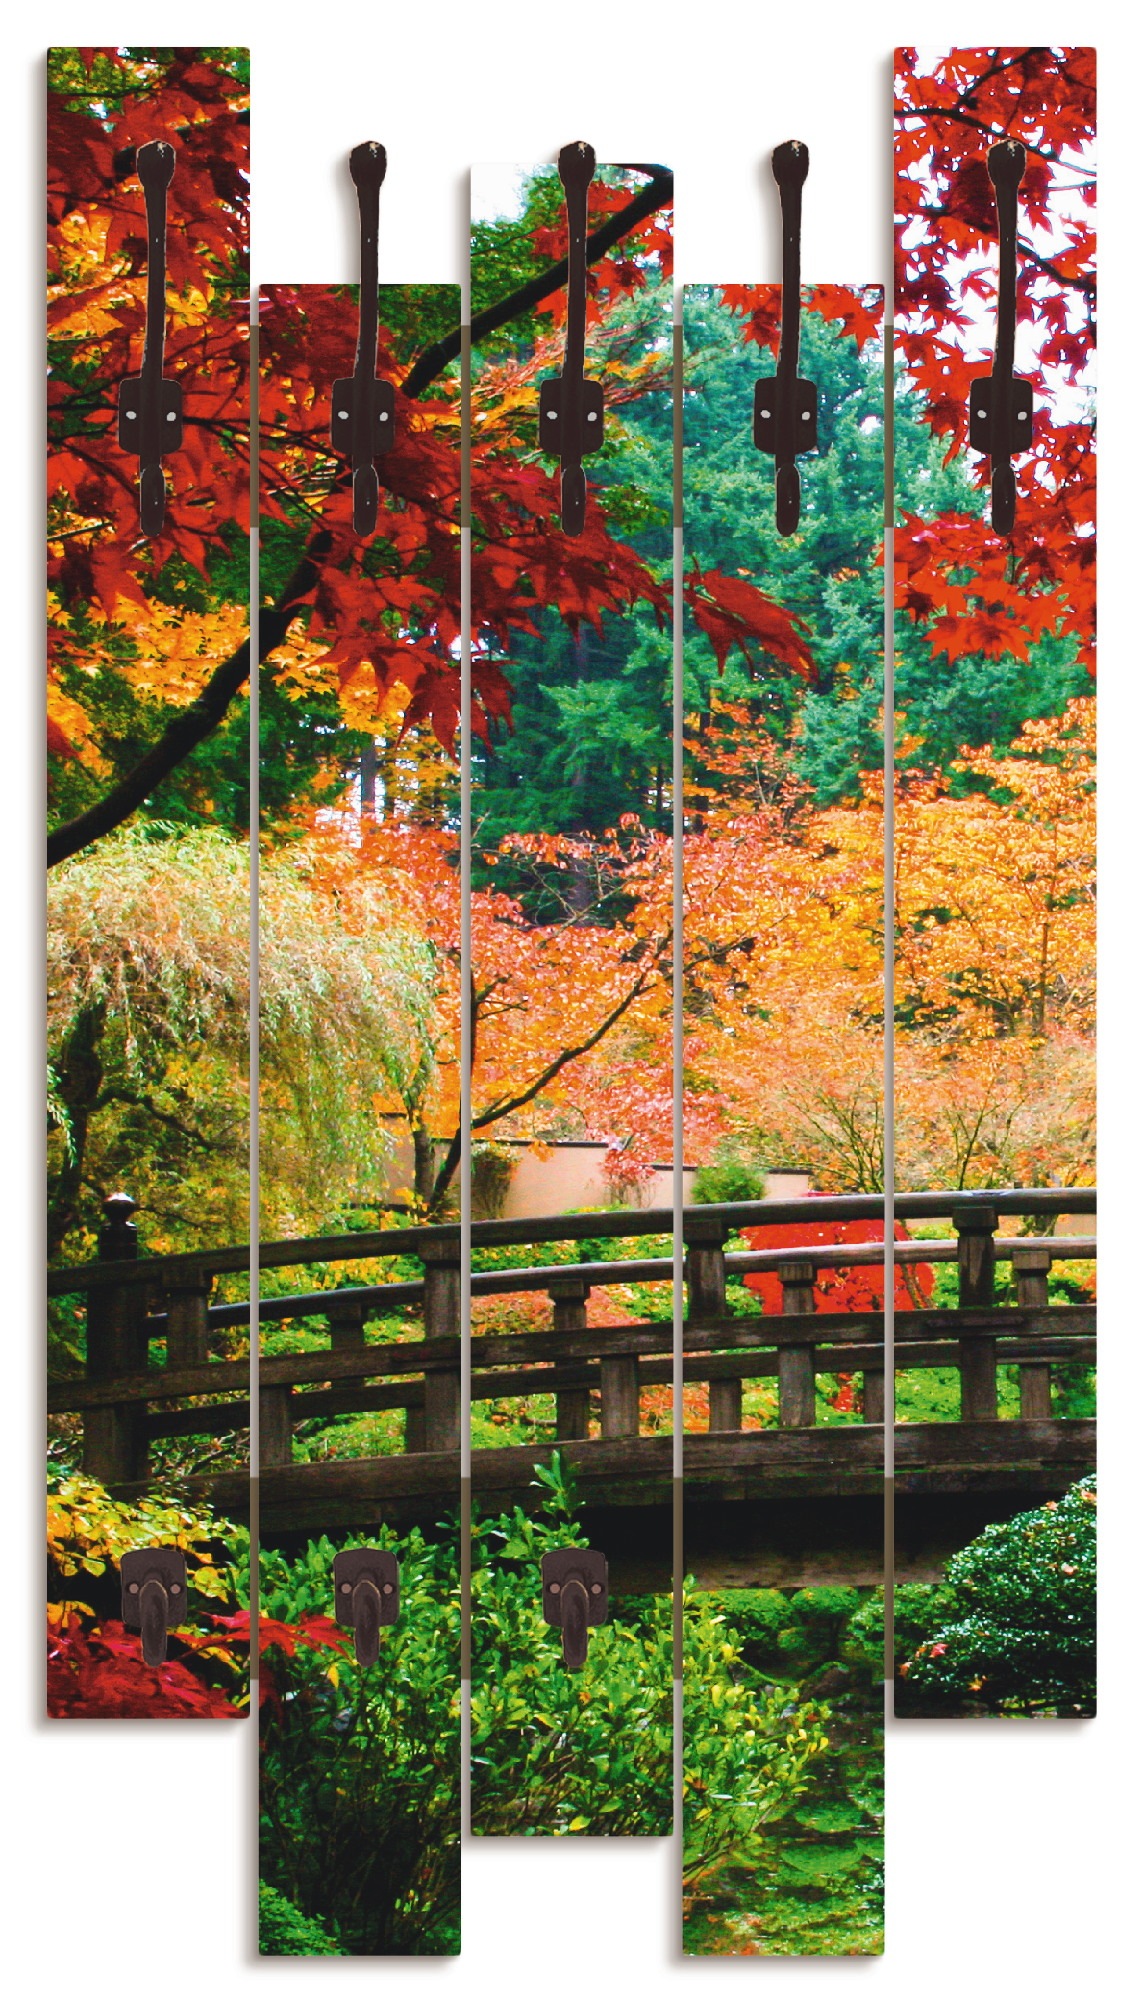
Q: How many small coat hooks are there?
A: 3